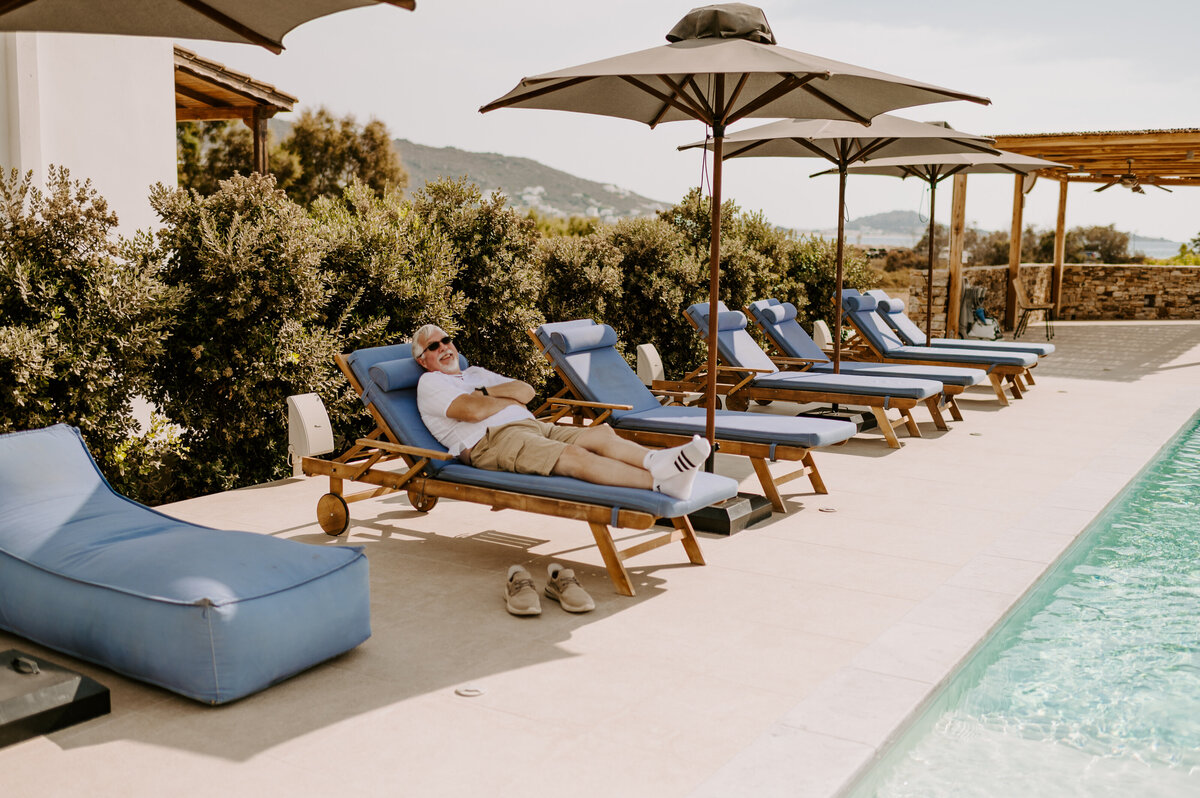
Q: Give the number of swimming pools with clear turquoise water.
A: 1